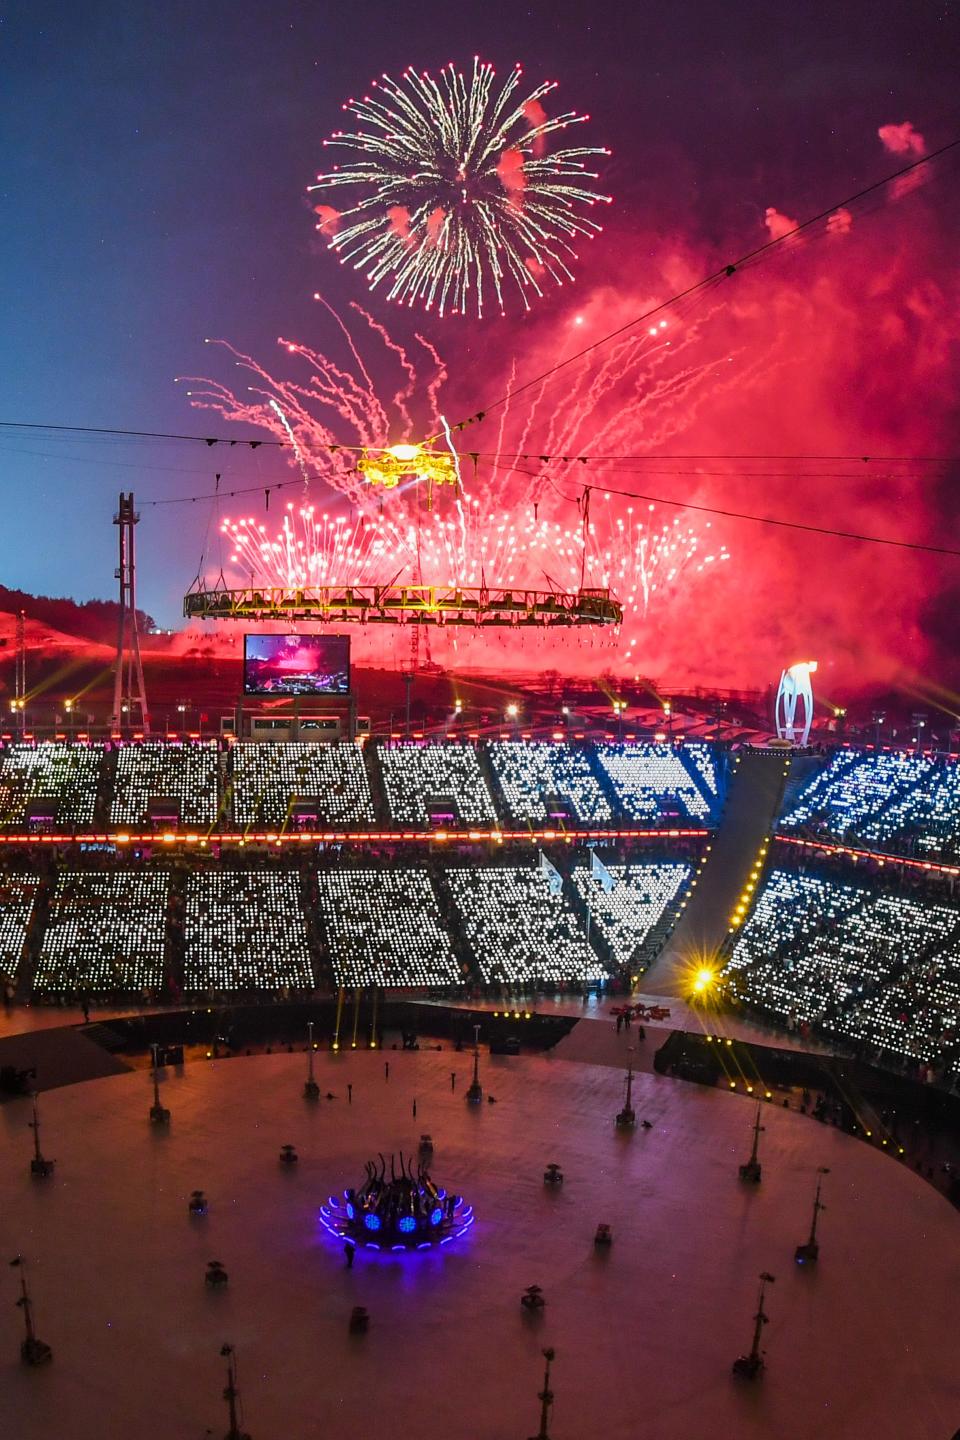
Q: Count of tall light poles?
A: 11